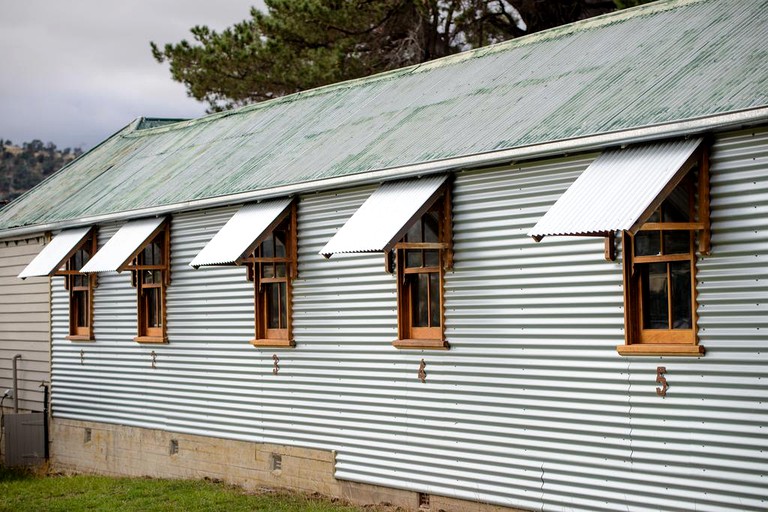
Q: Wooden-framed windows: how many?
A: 5